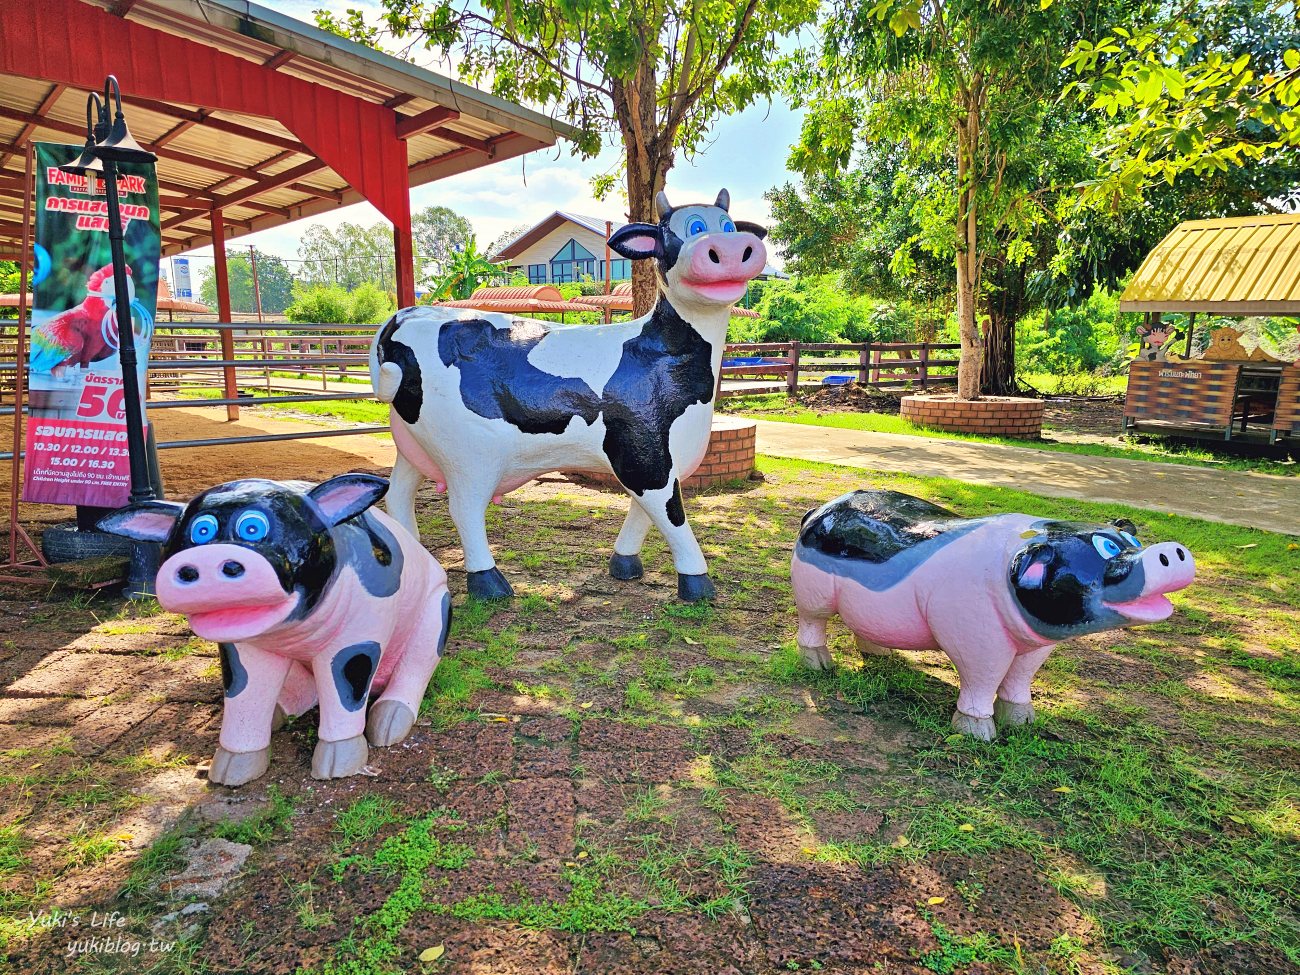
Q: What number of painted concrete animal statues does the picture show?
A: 3